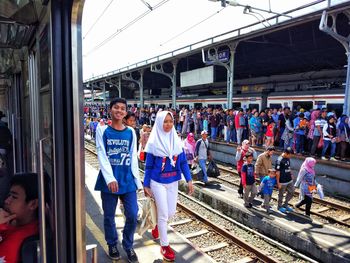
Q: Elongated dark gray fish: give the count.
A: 0